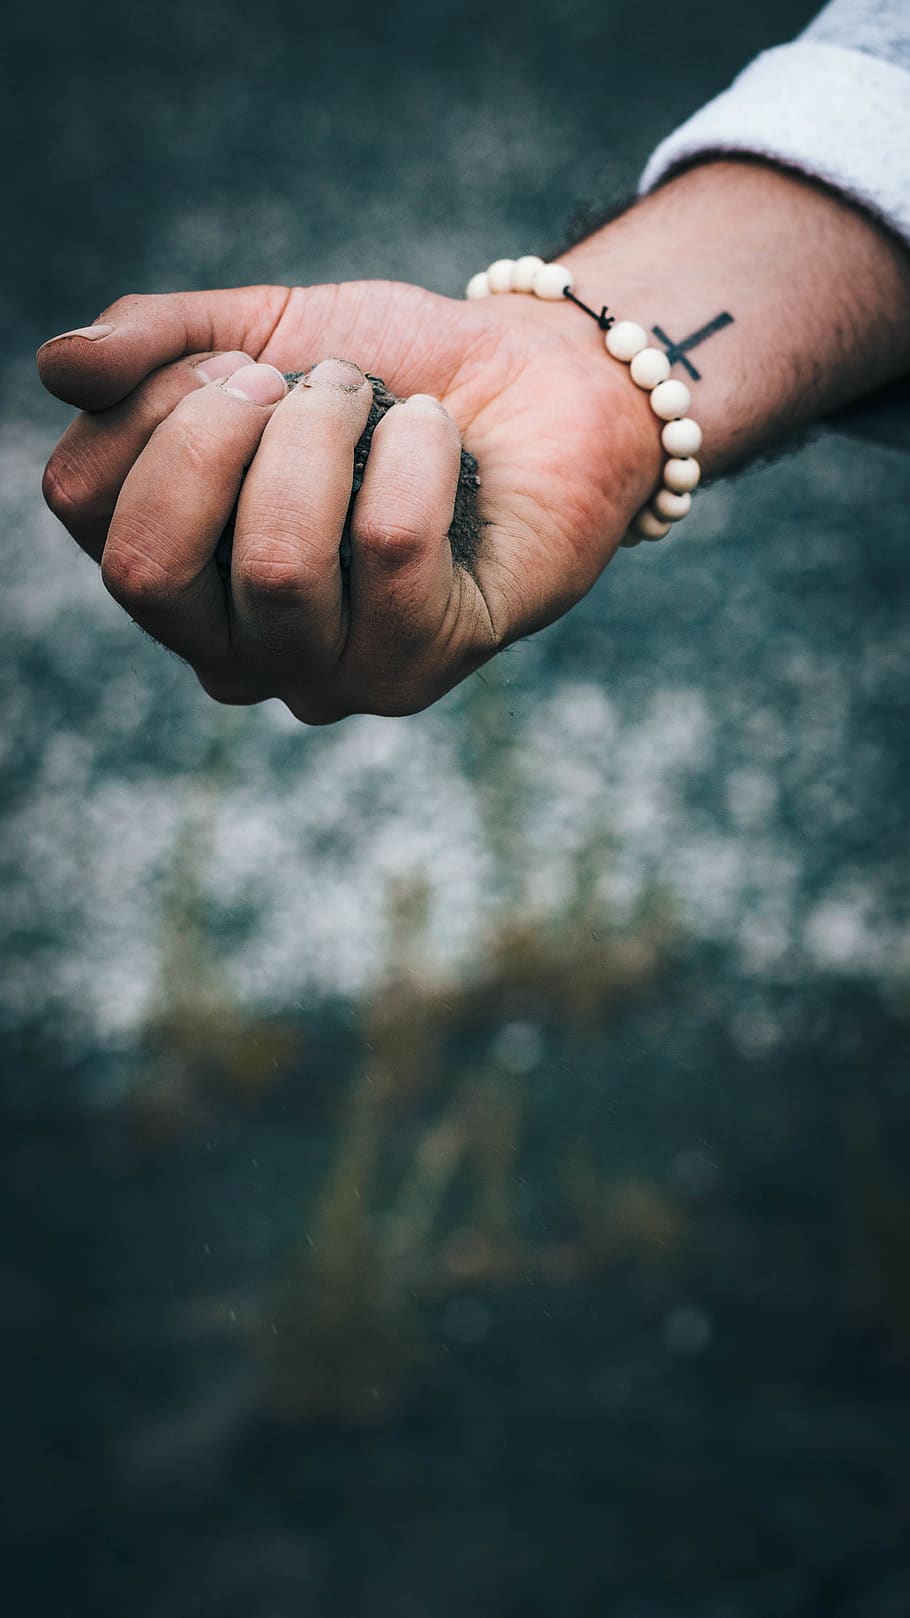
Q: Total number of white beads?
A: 12